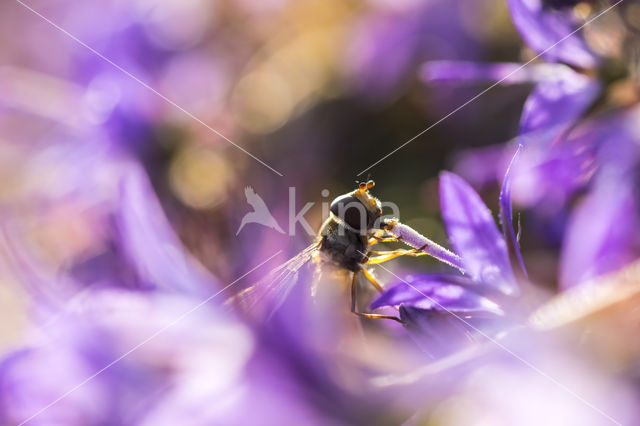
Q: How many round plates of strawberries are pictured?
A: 0